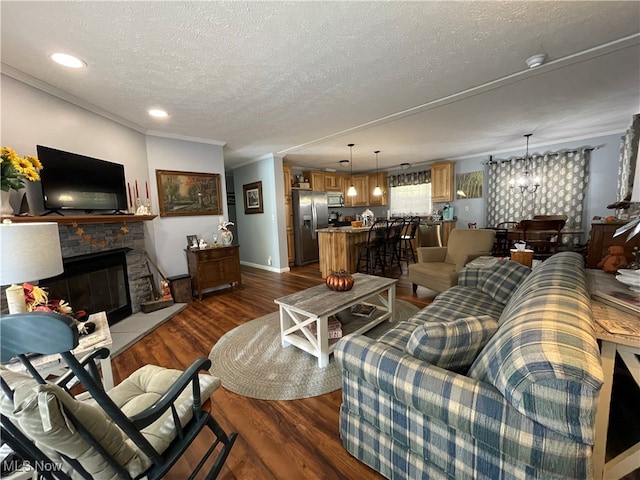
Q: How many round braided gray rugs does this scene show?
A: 1